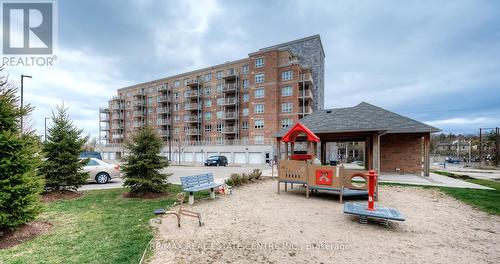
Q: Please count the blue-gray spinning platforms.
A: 1